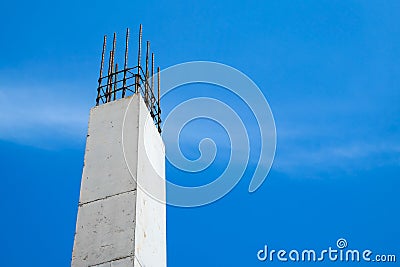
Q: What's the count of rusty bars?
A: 9